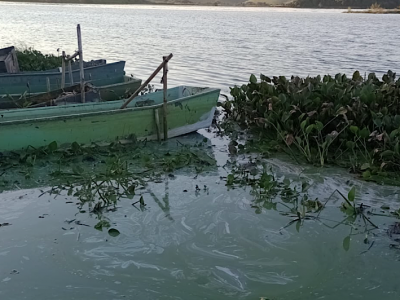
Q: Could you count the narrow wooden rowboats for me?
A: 3